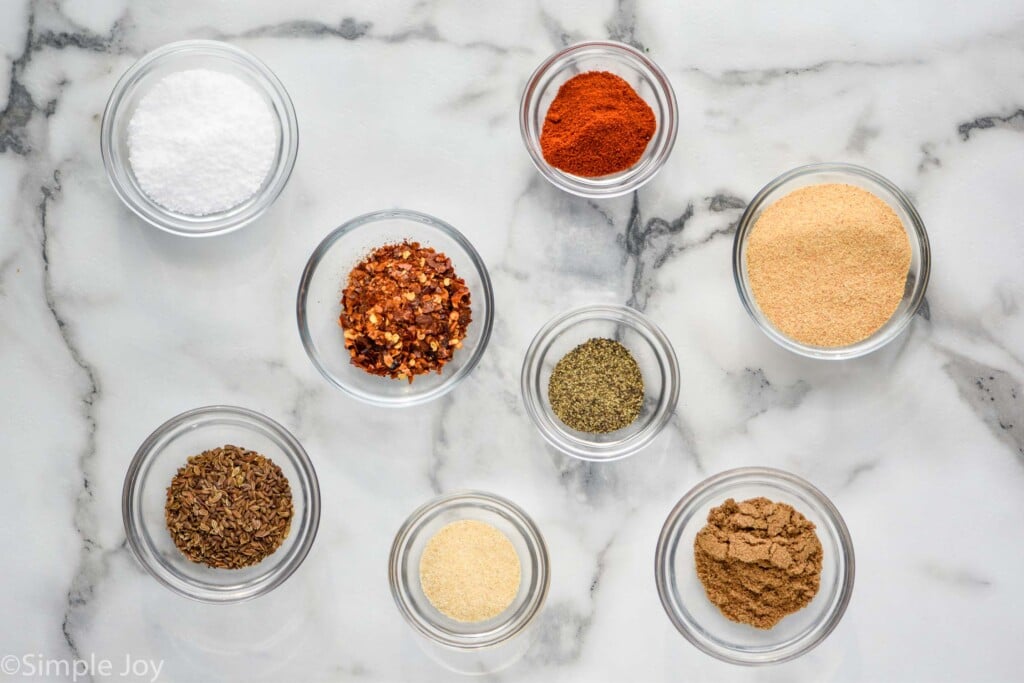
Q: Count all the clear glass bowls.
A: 8